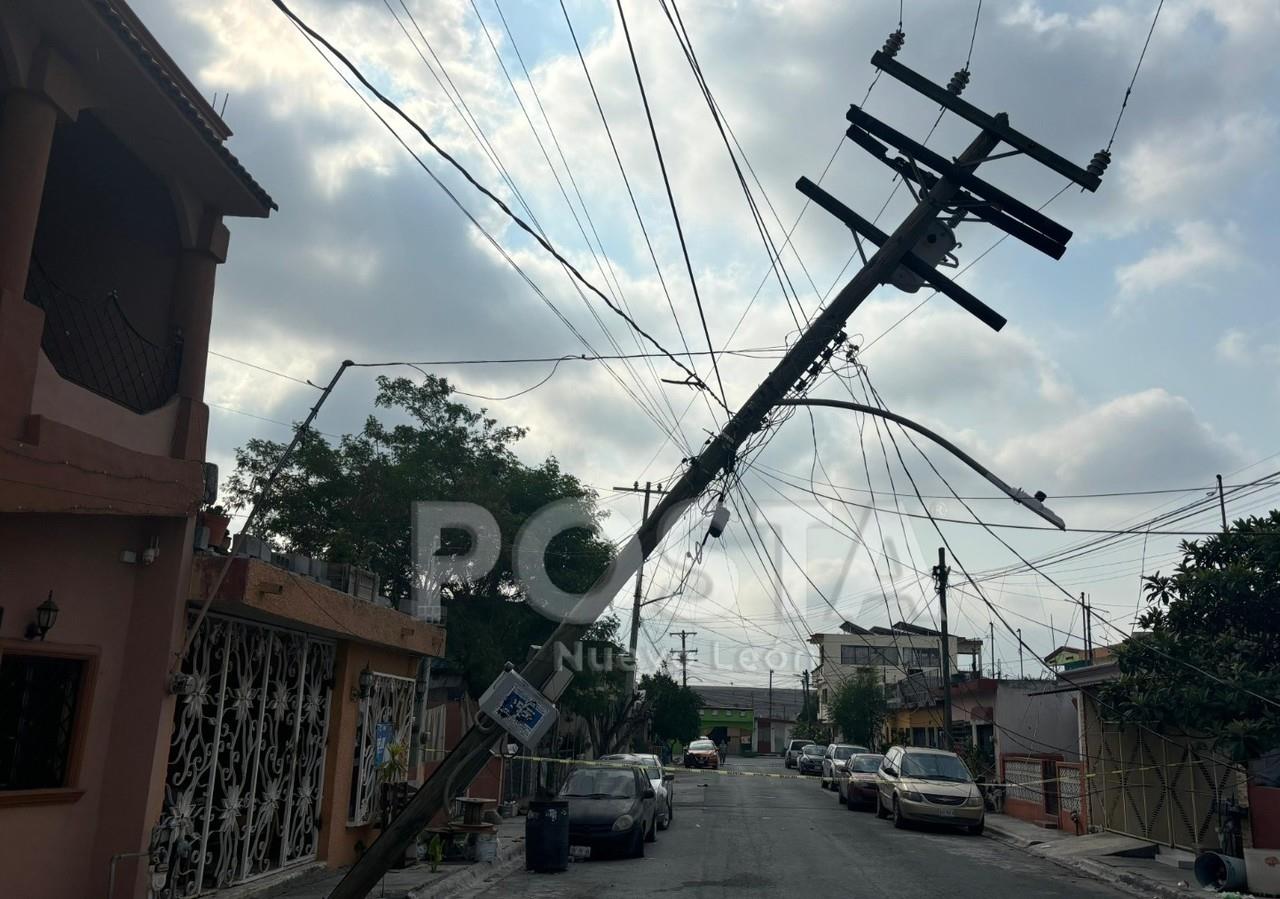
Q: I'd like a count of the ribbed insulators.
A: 3